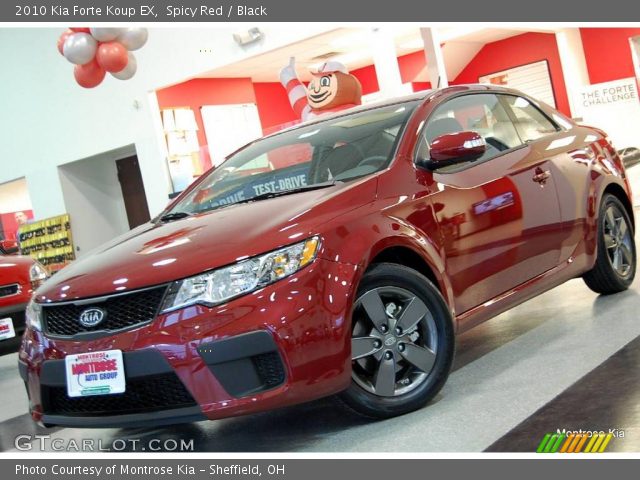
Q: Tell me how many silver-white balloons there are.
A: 4